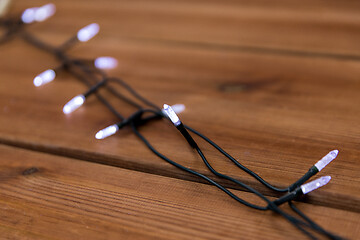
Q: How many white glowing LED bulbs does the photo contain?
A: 11